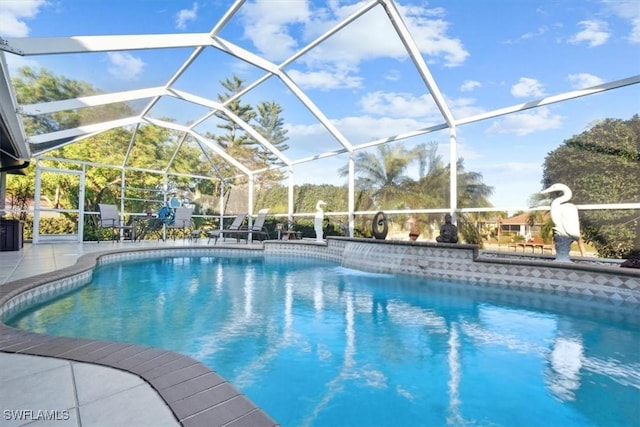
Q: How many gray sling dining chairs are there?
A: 2